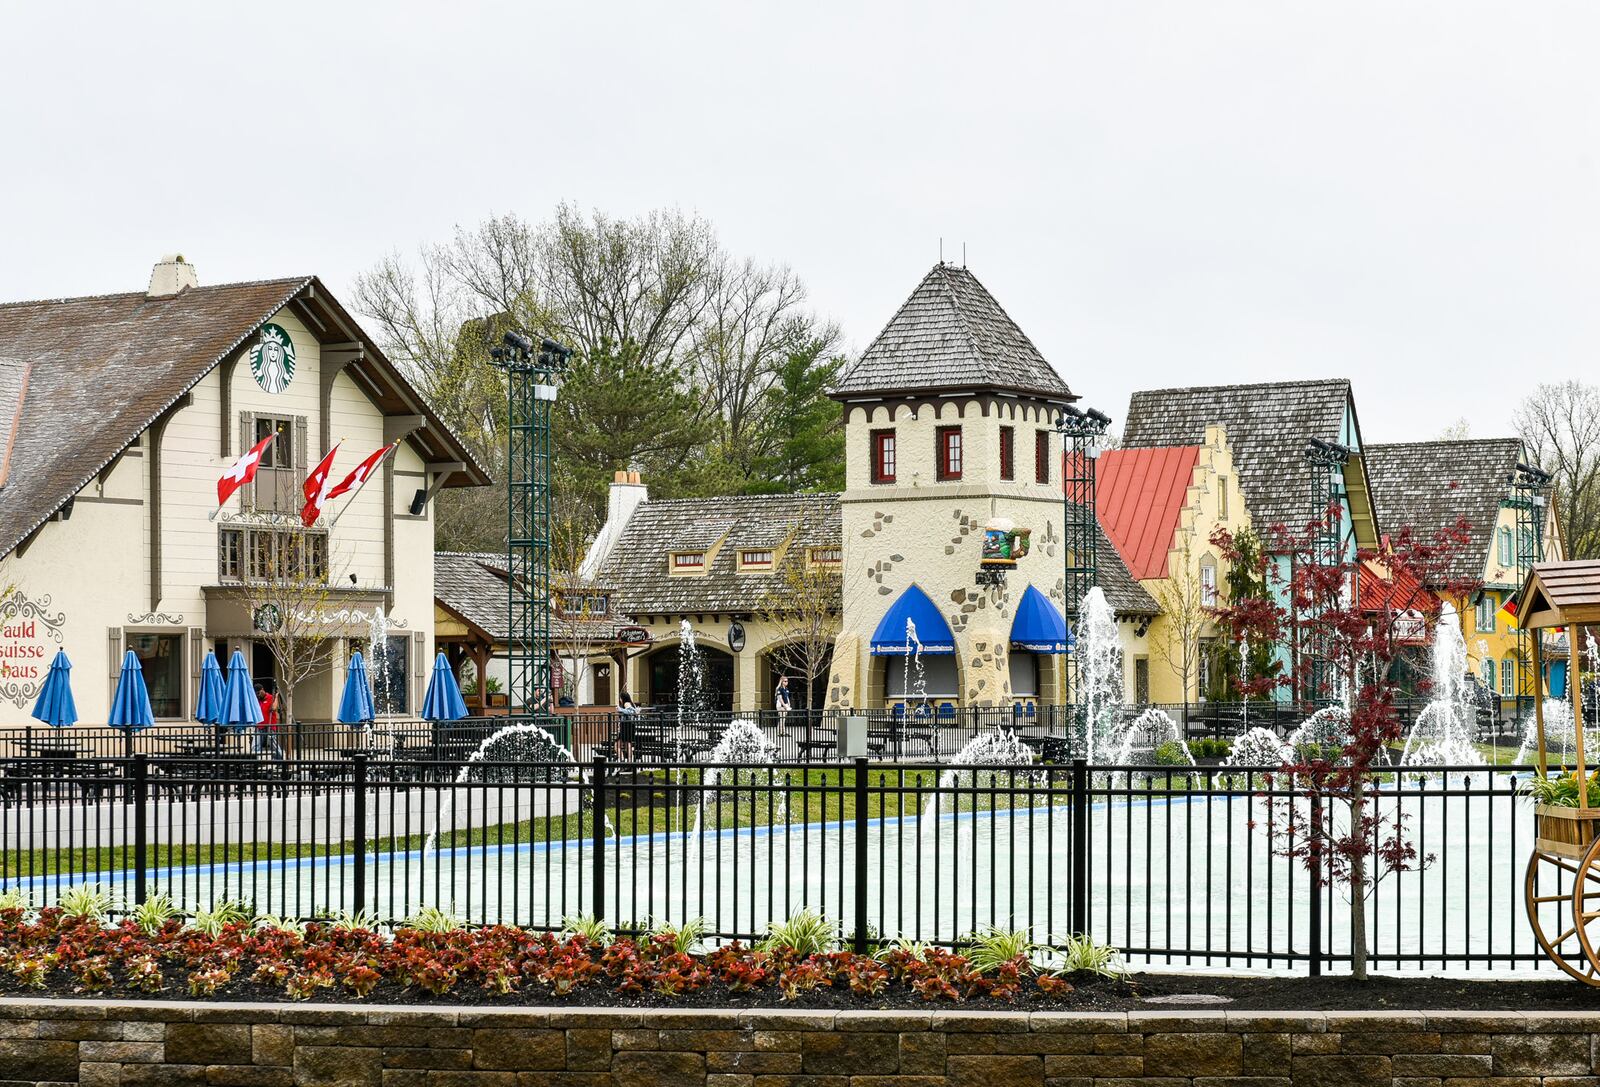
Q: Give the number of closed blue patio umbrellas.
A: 6